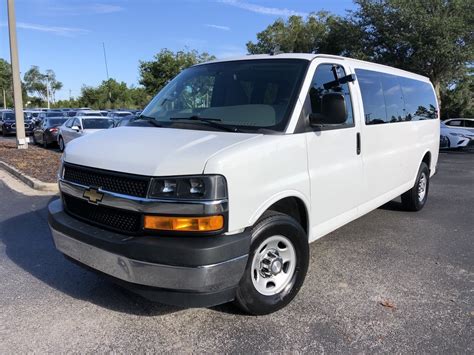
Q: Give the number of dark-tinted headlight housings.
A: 1